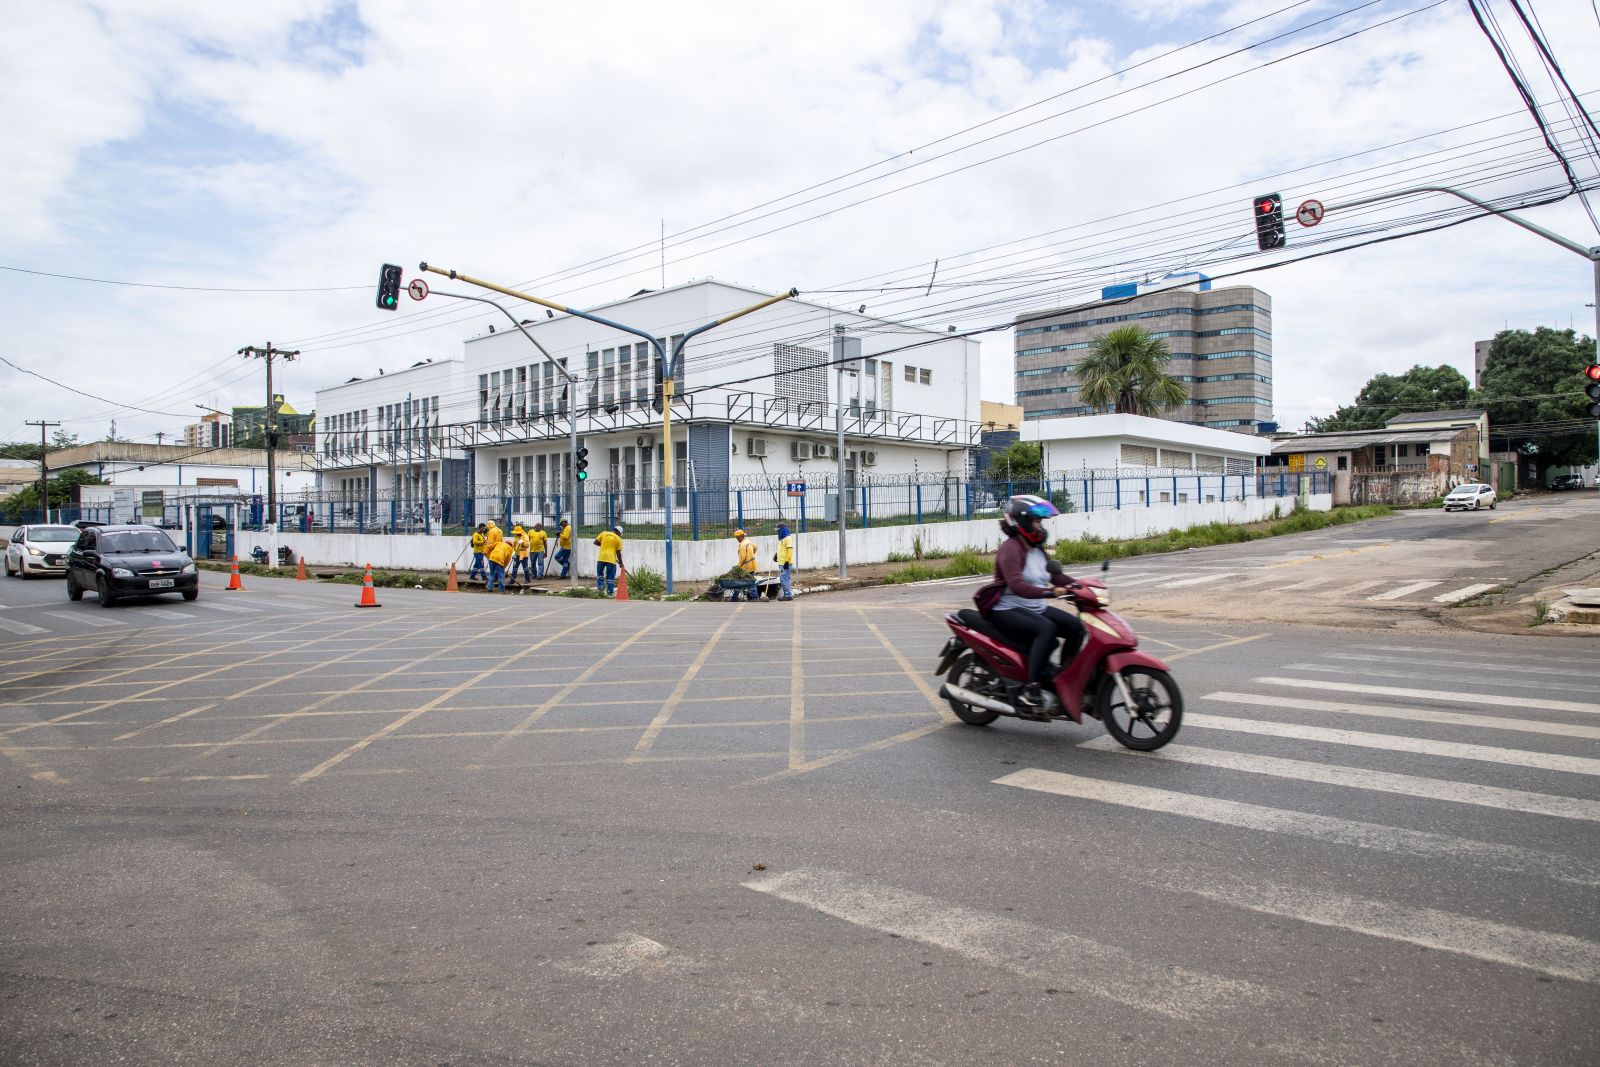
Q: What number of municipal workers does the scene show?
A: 9